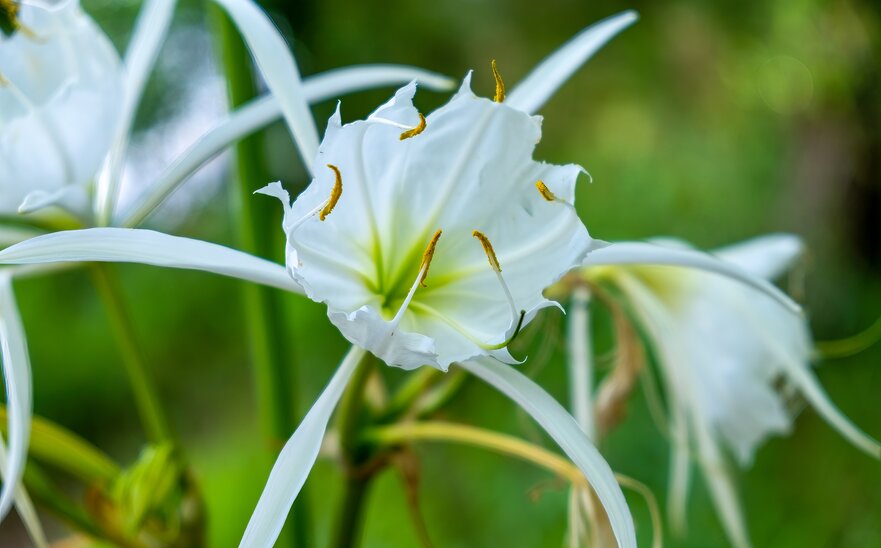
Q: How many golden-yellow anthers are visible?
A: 6